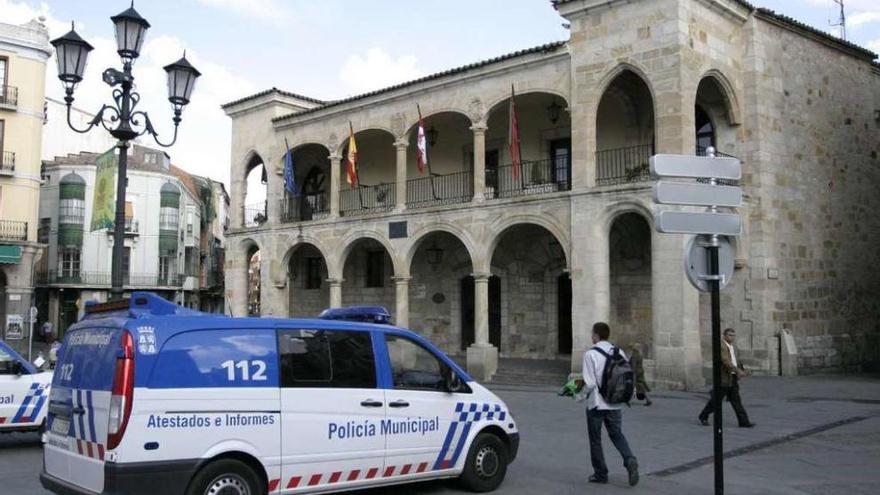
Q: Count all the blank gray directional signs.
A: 3